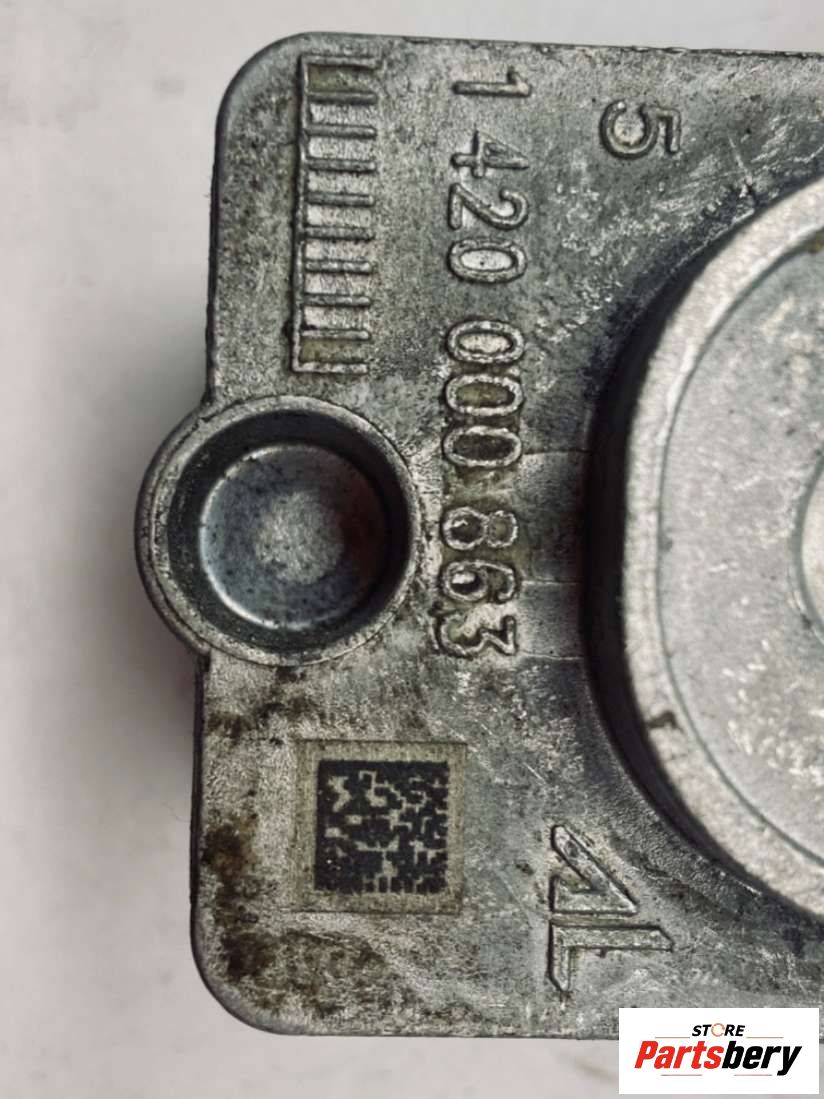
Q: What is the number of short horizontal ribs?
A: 10